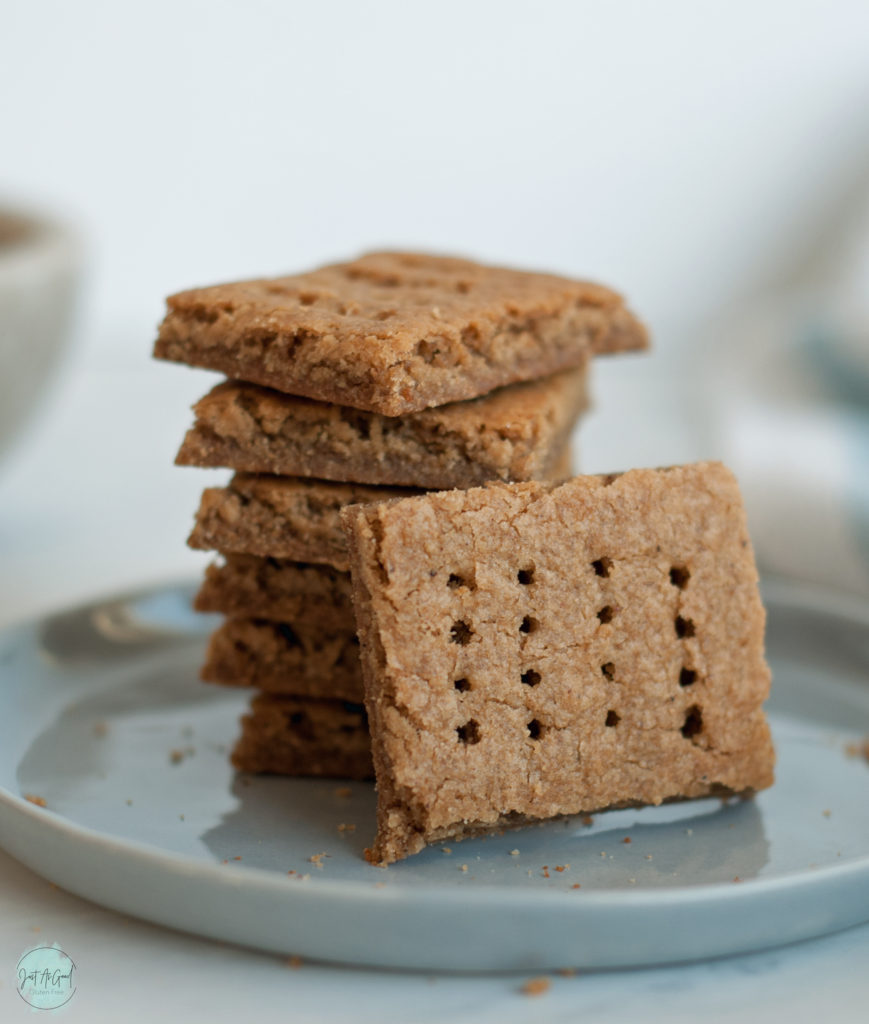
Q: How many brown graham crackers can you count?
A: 7